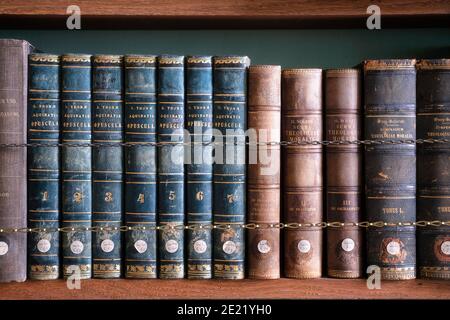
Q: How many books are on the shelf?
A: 13